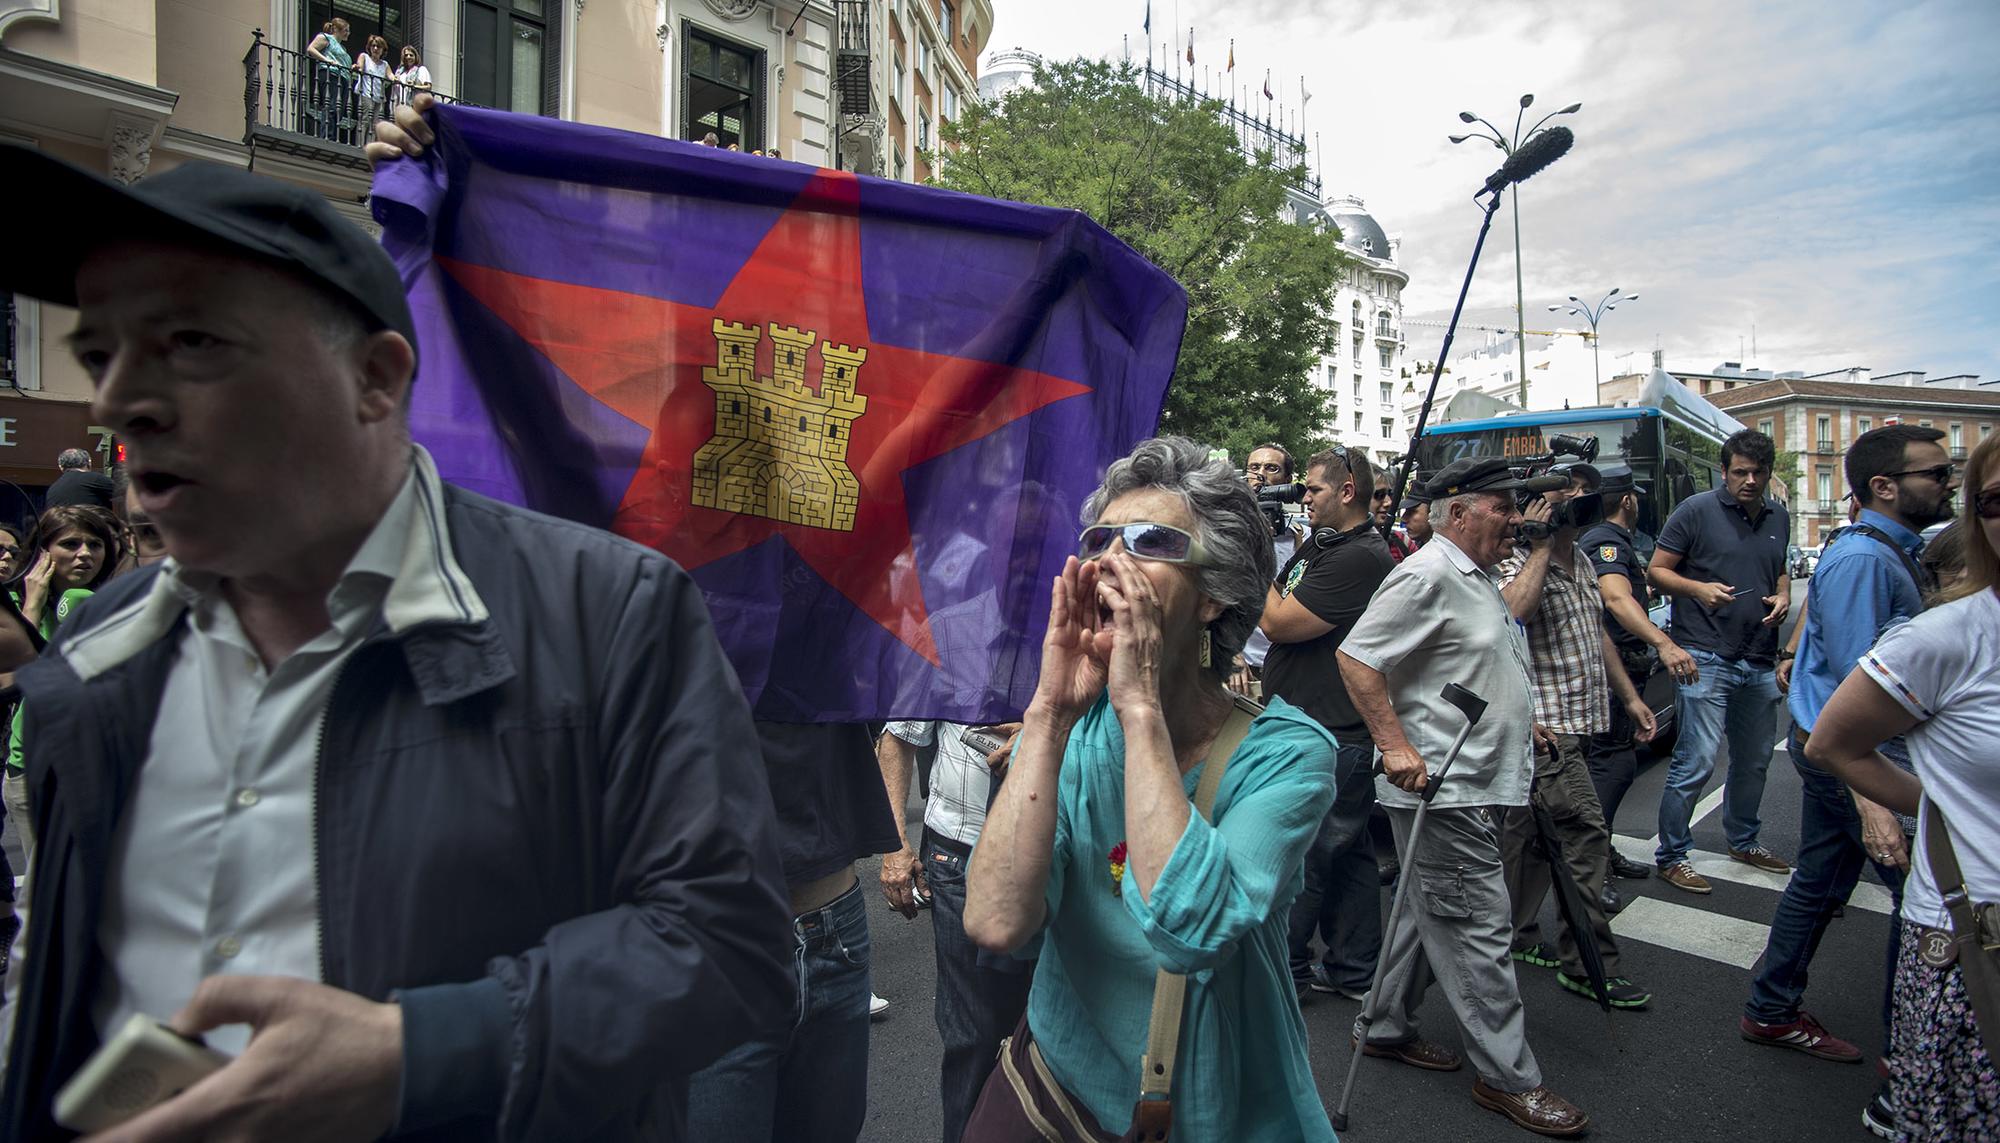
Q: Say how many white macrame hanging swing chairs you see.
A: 0